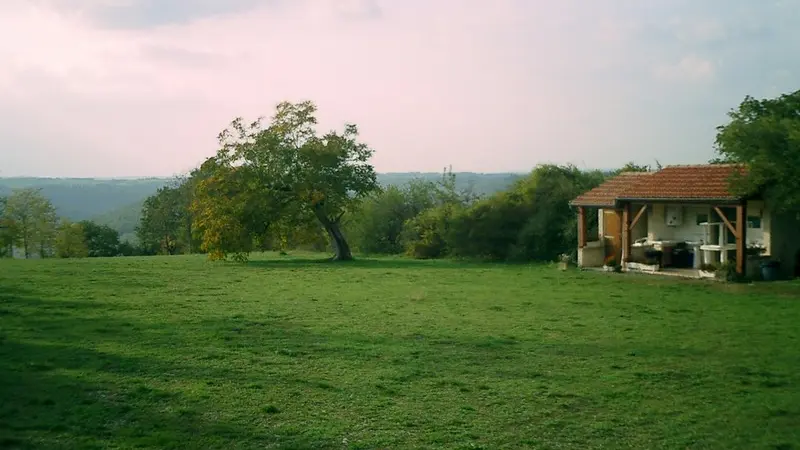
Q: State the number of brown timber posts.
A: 3